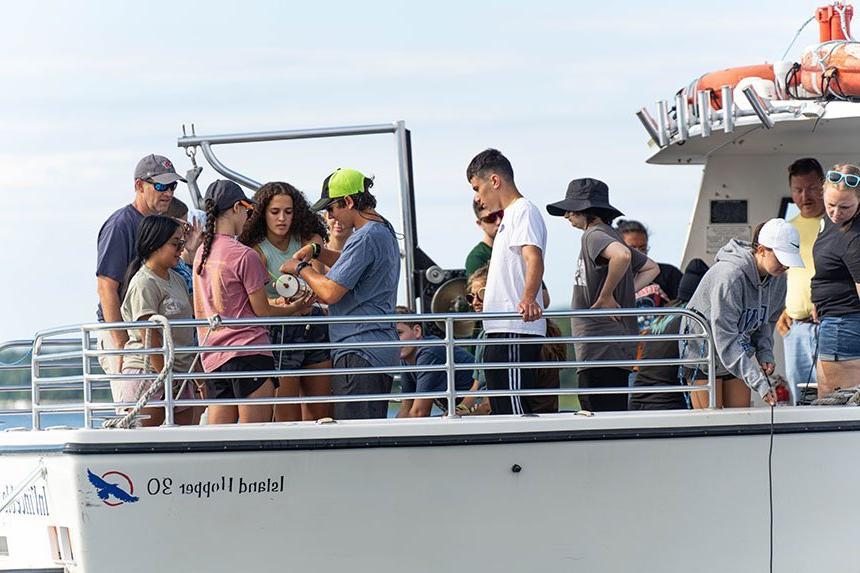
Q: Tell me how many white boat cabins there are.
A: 1